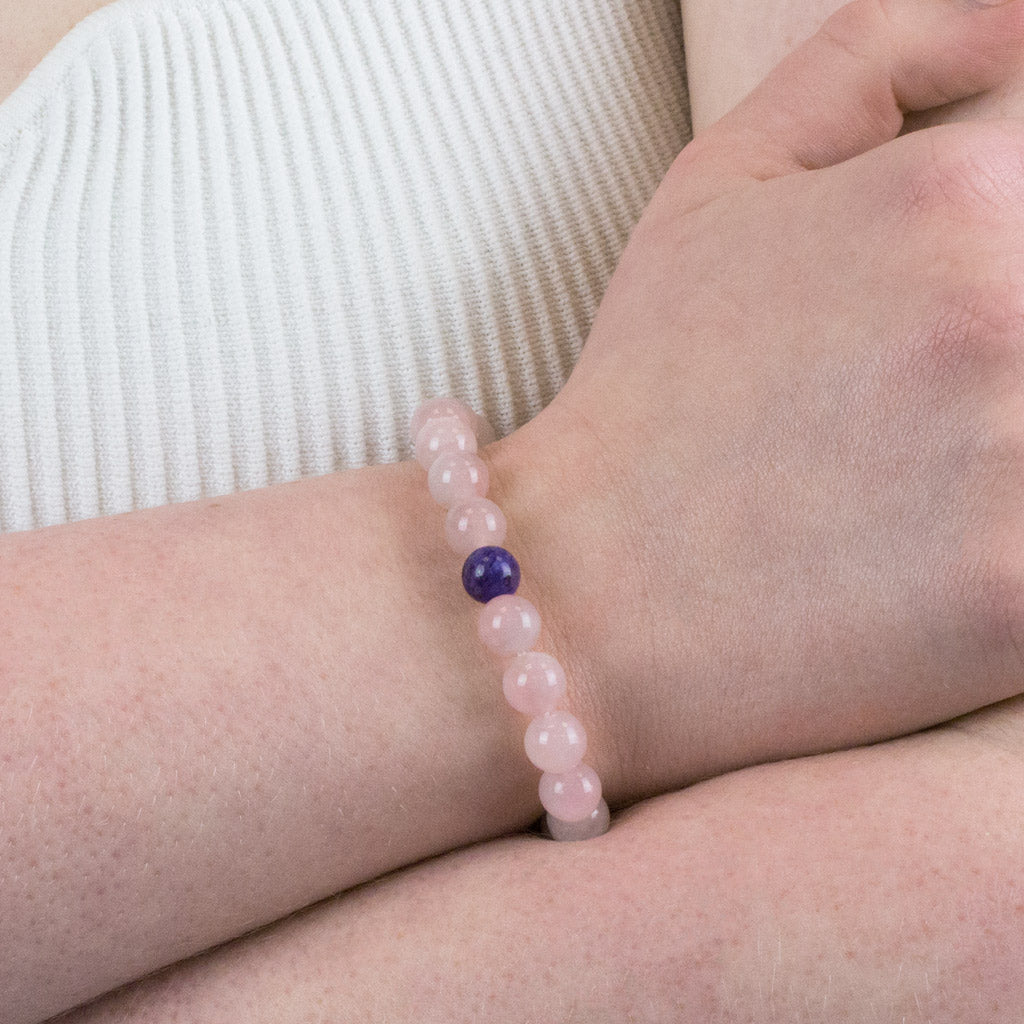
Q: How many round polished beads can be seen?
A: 11